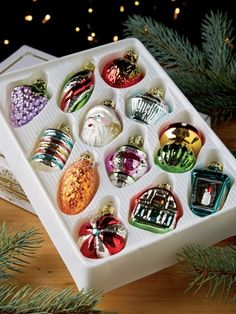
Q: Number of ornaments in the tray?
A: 12